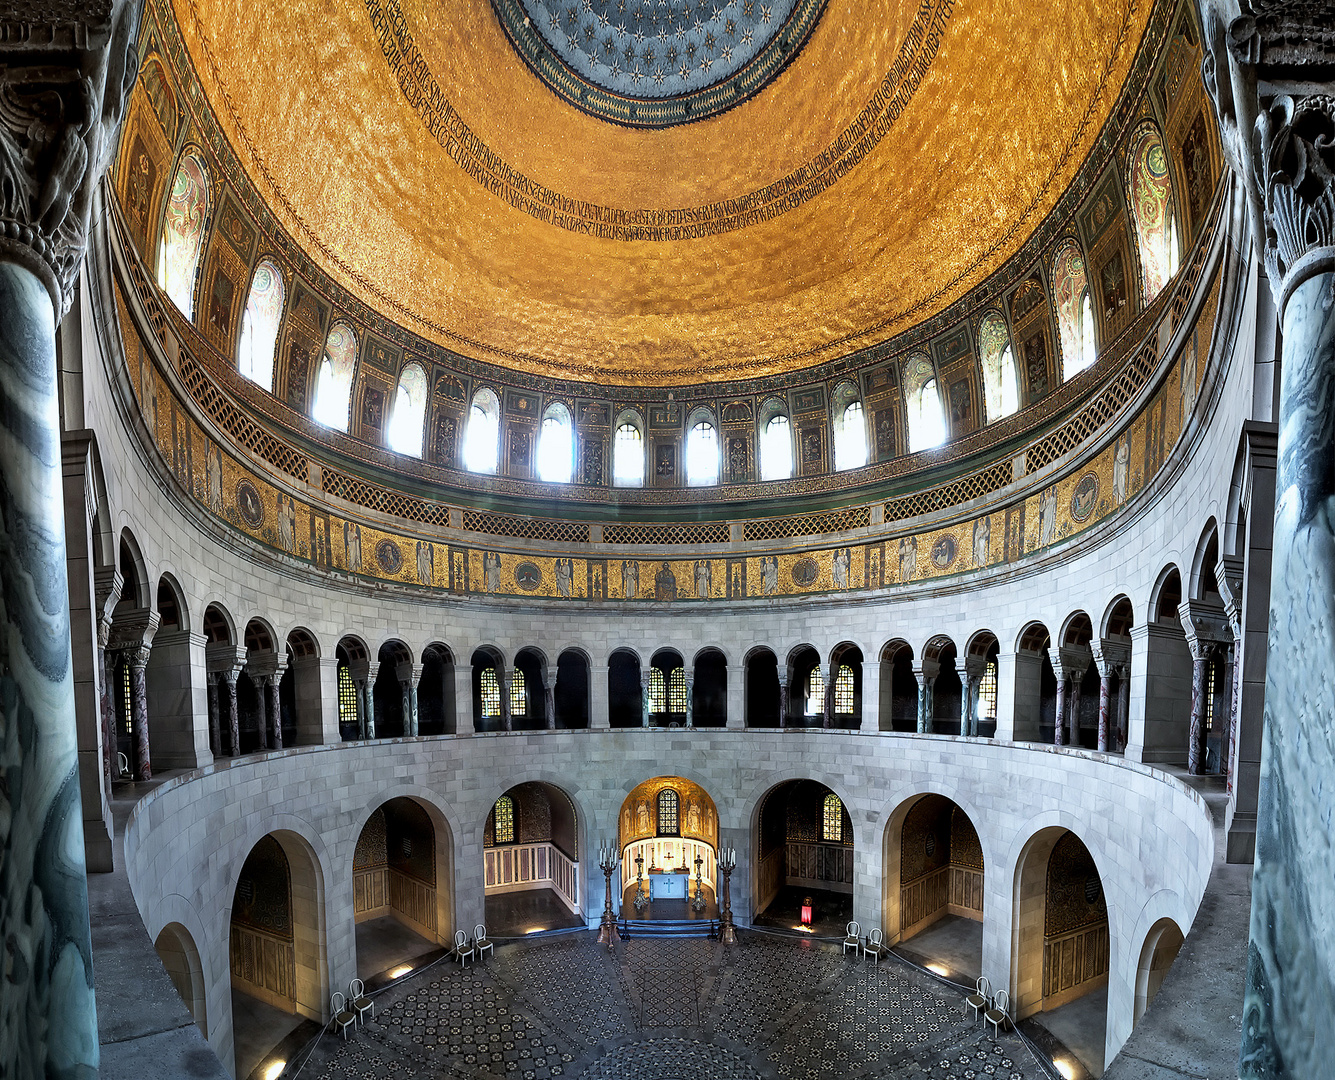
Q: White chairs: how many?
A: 8